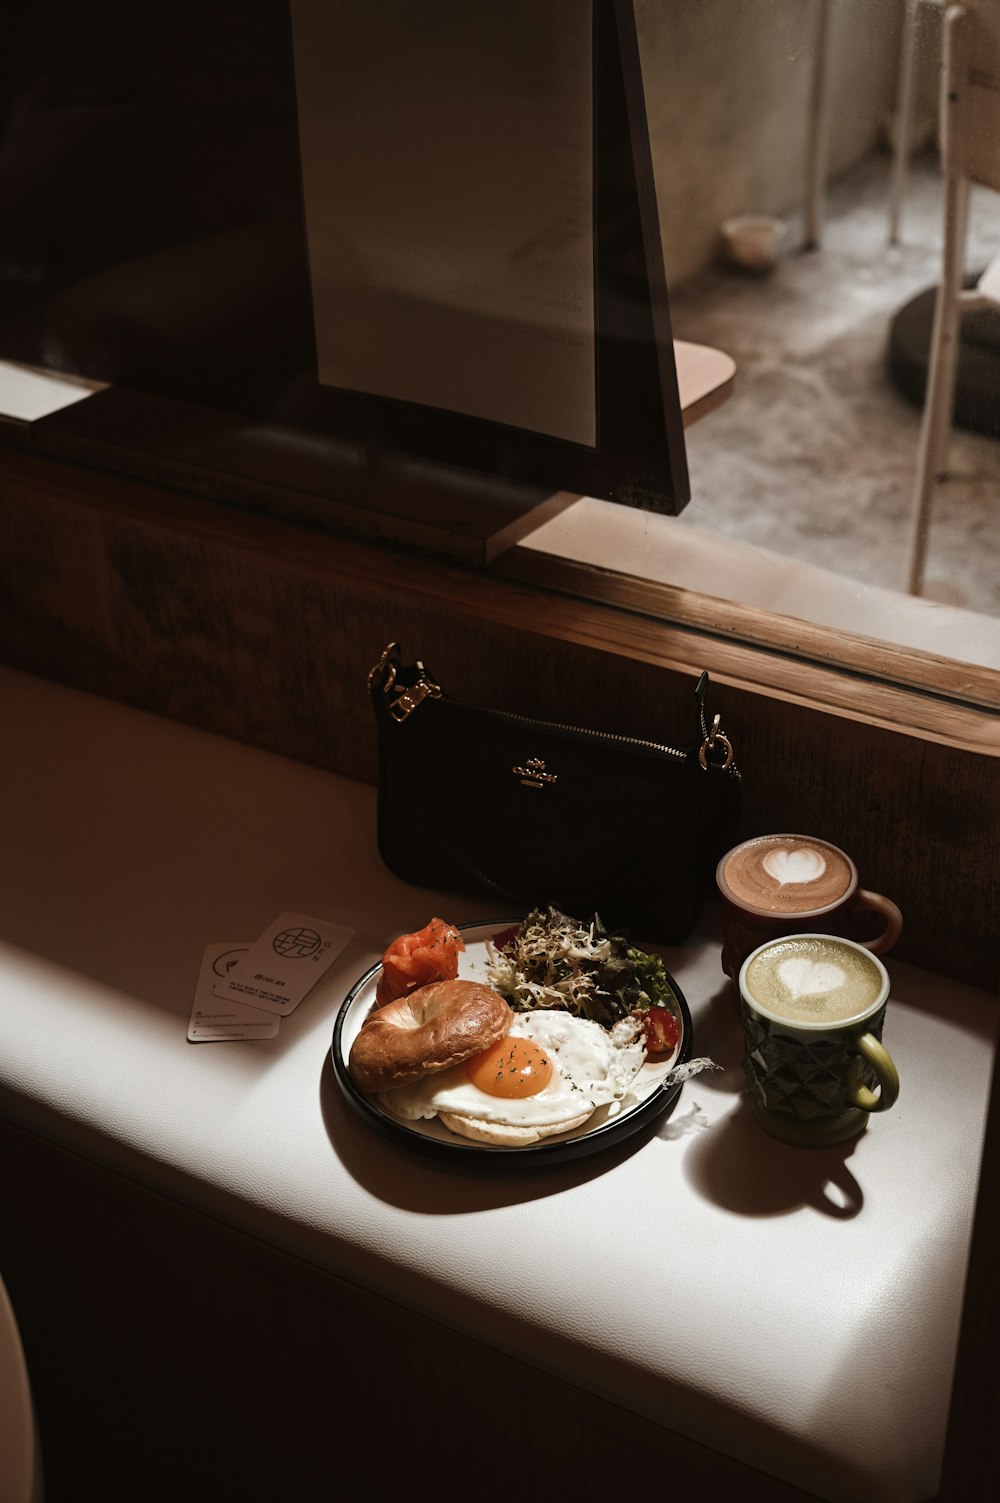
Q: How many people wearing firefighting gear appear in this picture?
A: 0